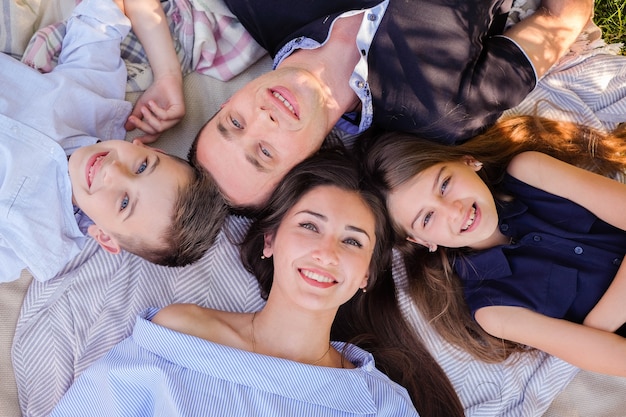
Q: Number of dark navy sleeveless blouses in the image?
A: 1